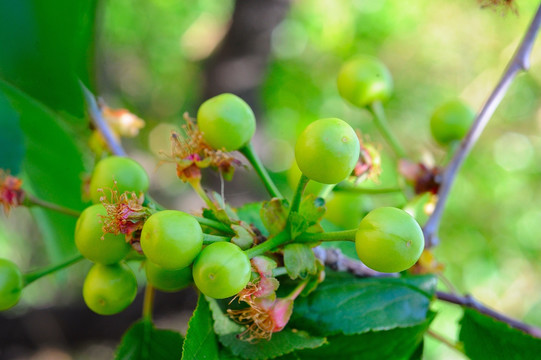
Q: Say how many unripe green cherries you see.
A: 14